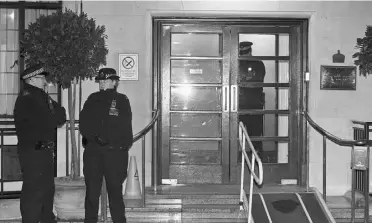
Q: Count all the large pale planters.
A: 1